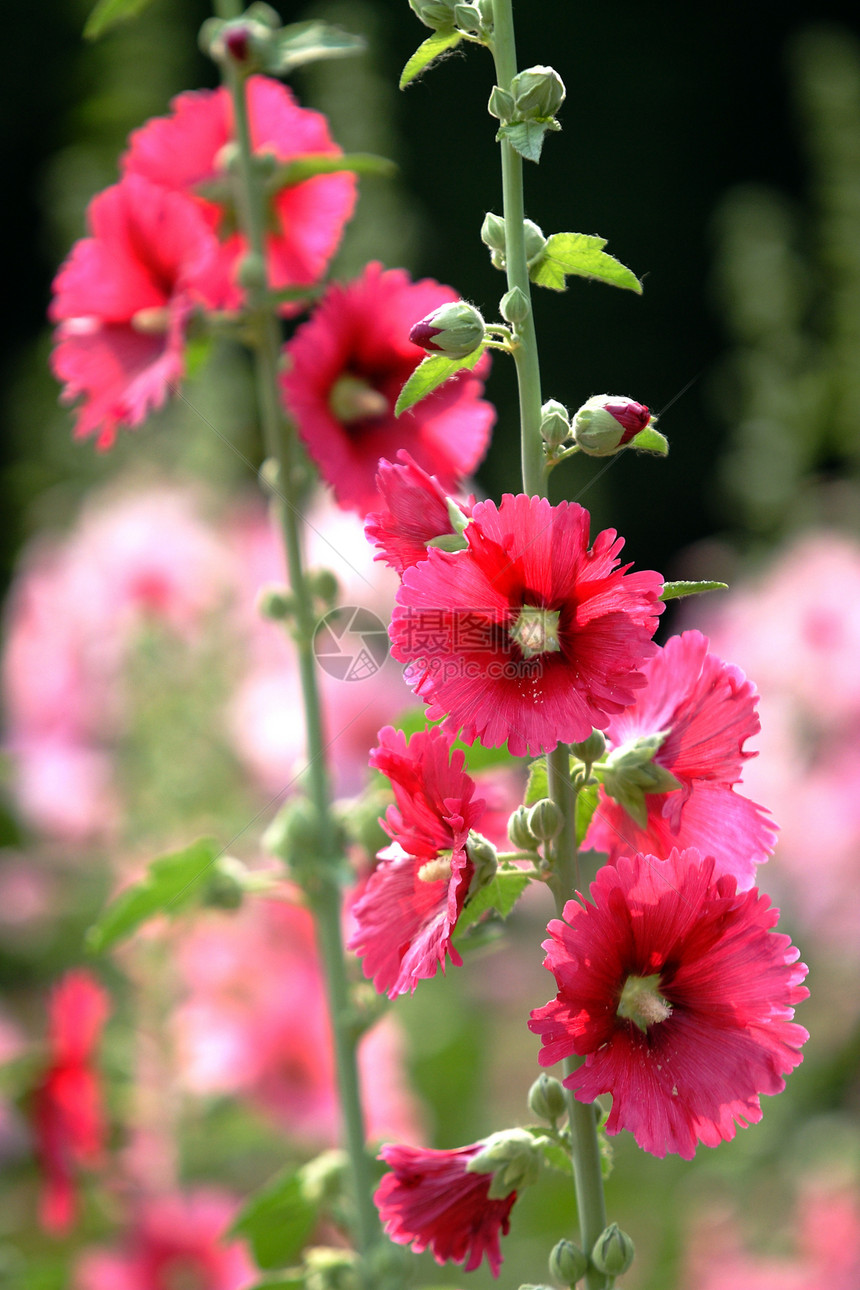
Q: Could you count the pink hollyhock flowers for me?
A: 9